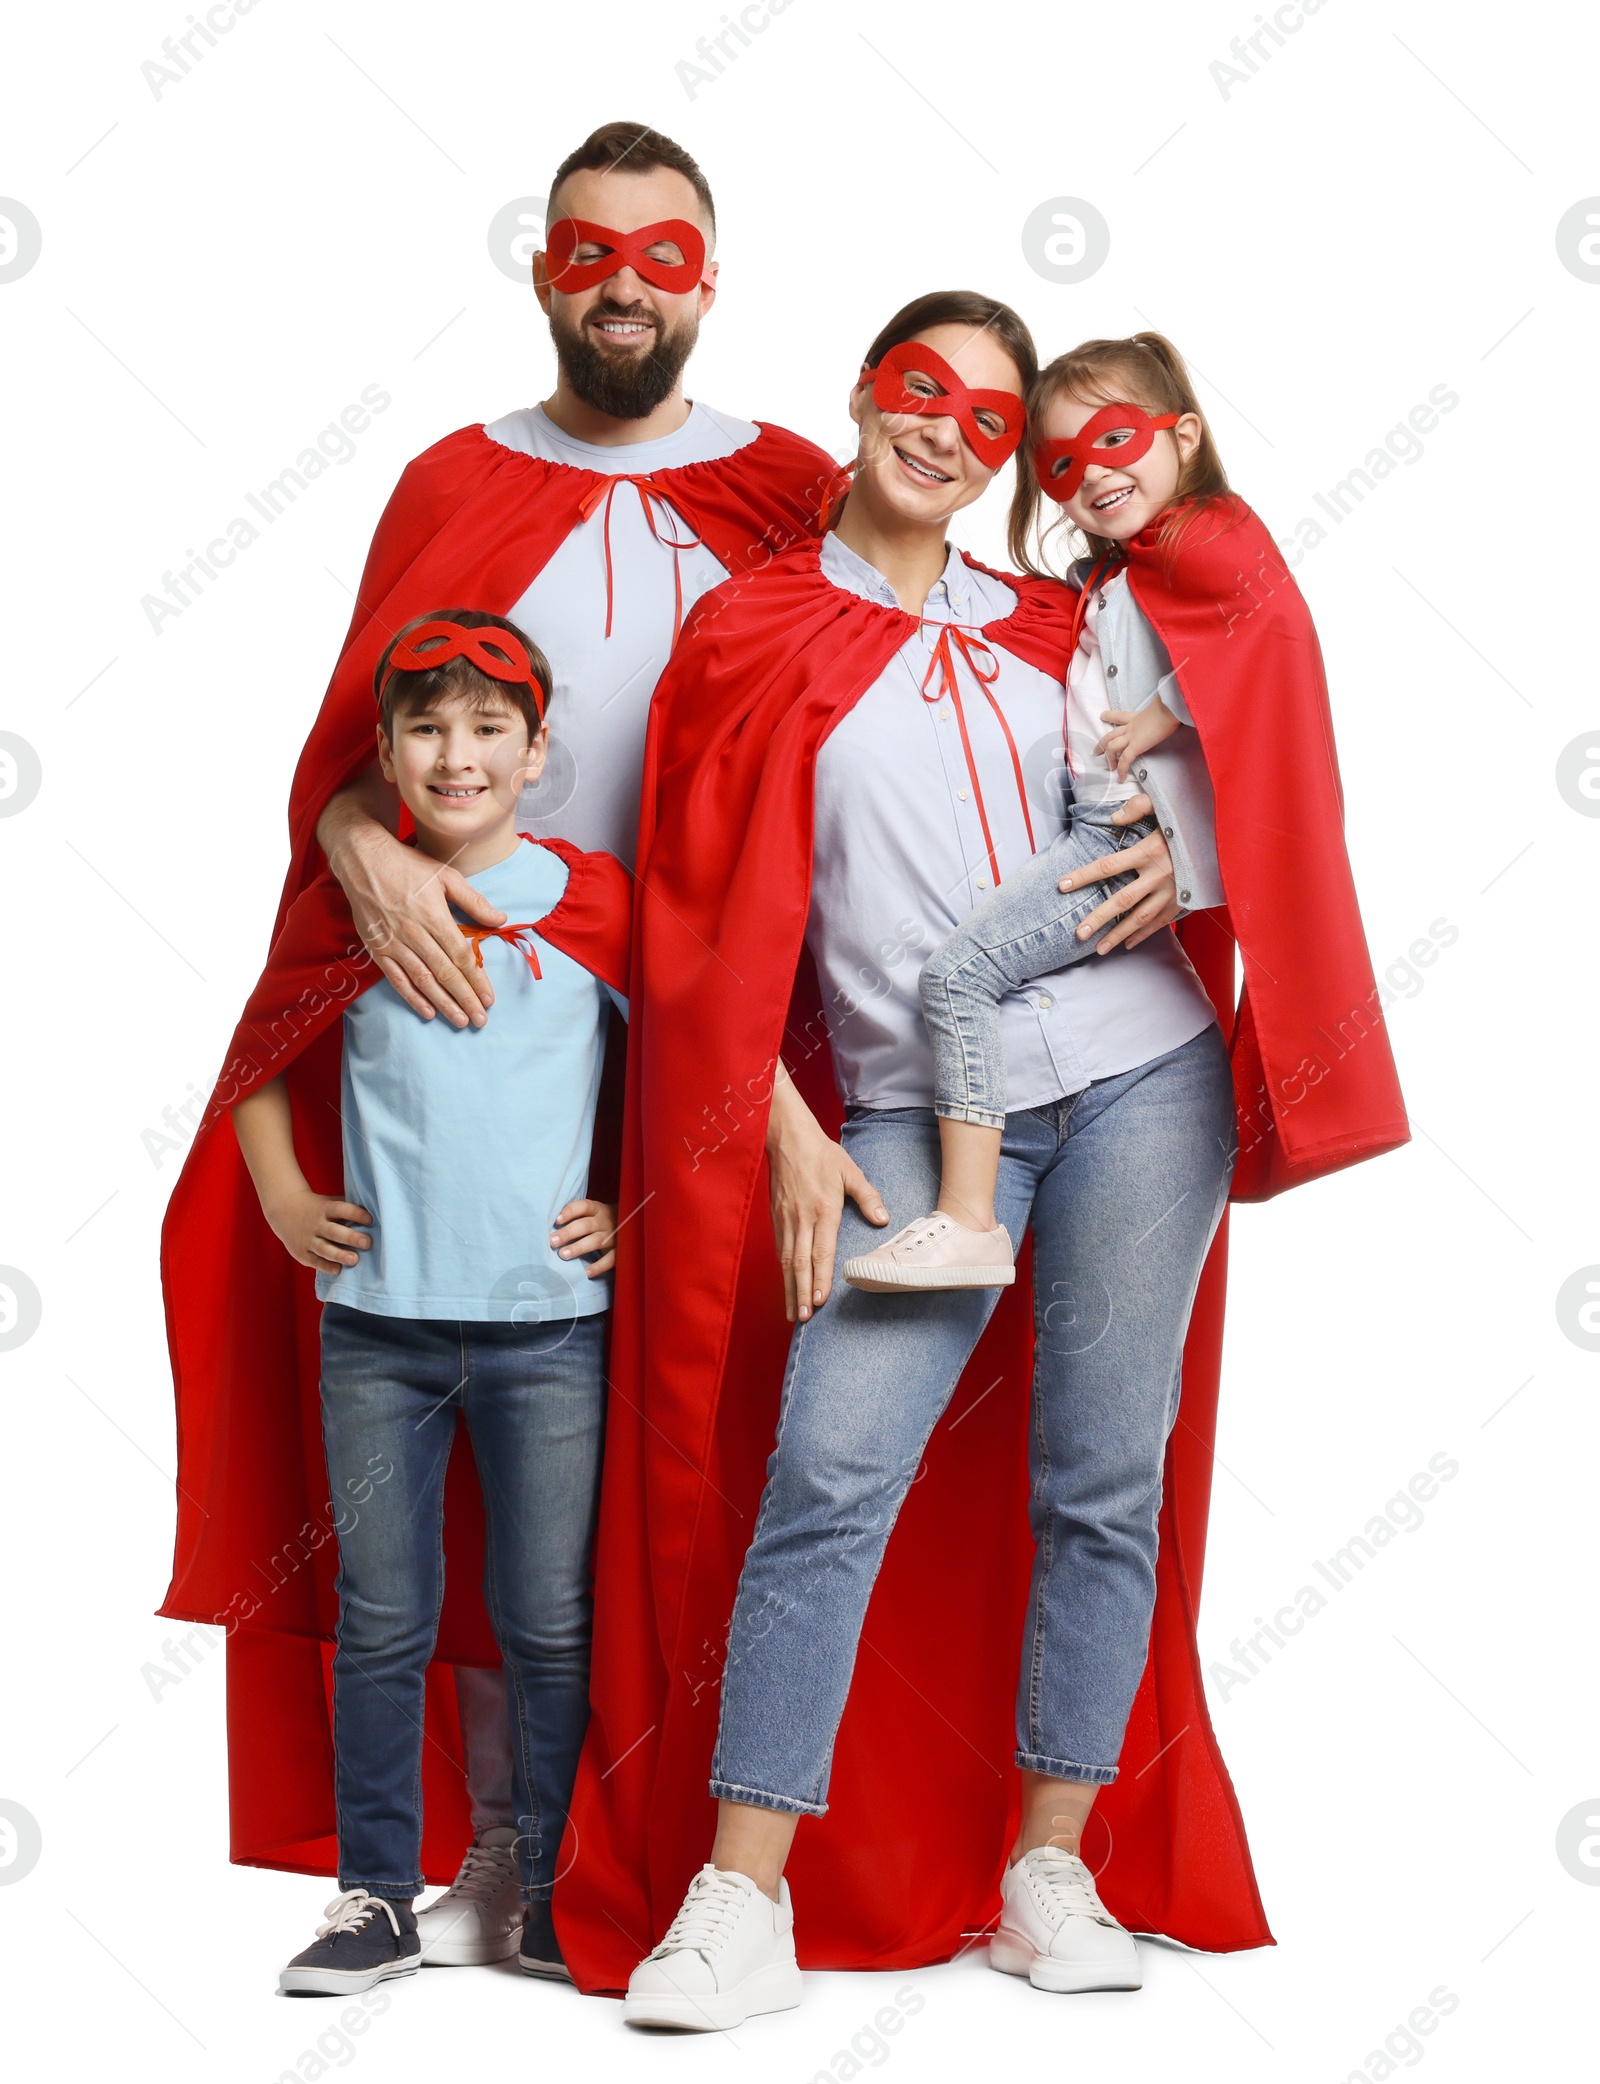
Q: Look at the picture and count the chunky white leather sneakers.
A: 3